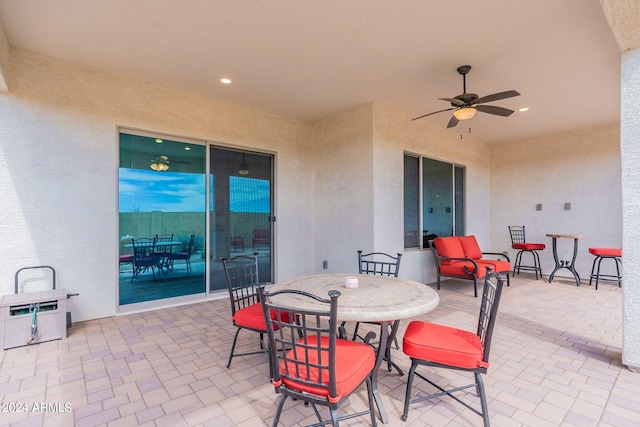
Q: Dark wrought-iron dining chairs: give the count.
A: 4